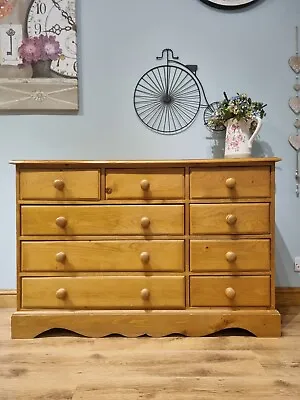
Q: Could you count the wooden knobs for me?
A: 12